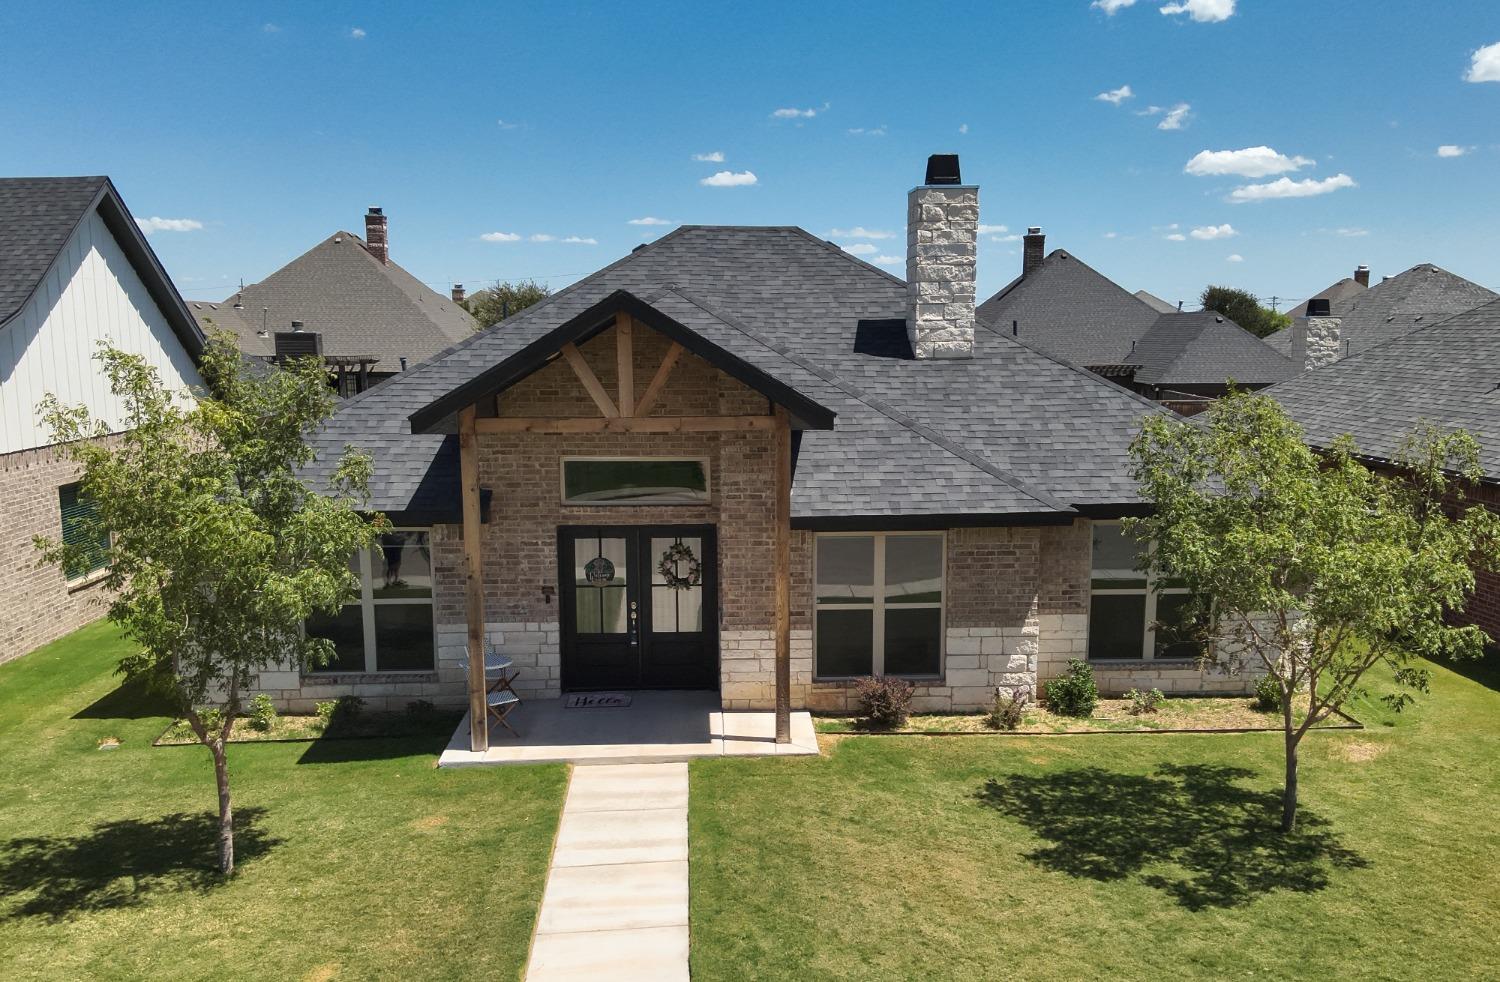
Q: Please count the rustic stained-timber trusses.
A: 1